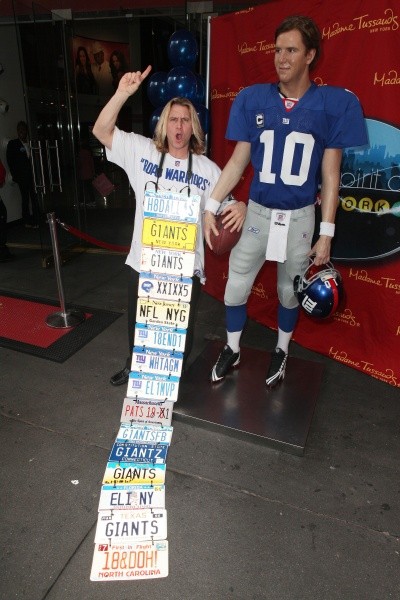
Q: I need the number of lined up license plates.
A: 15